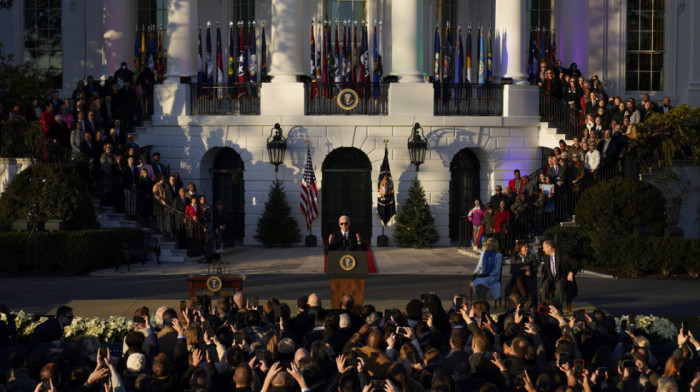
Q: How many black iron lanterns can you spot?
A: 2